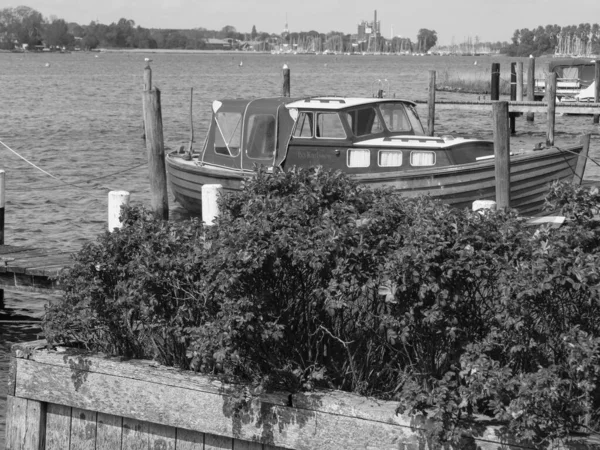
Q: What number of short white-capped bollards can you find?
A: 4